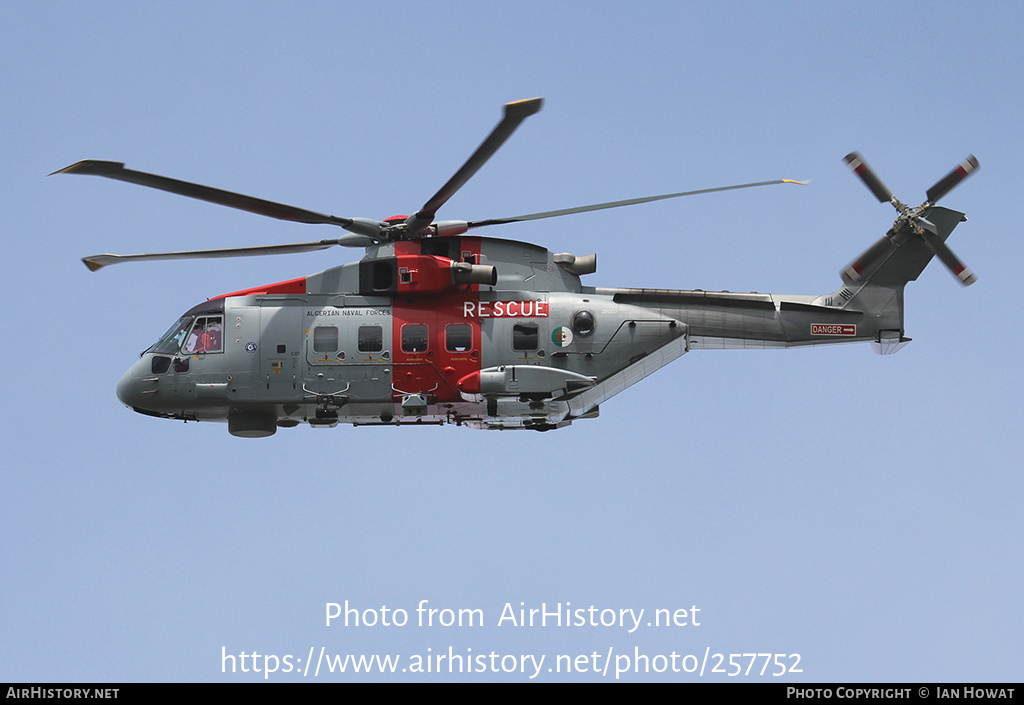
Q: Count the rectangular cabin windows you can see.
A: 5